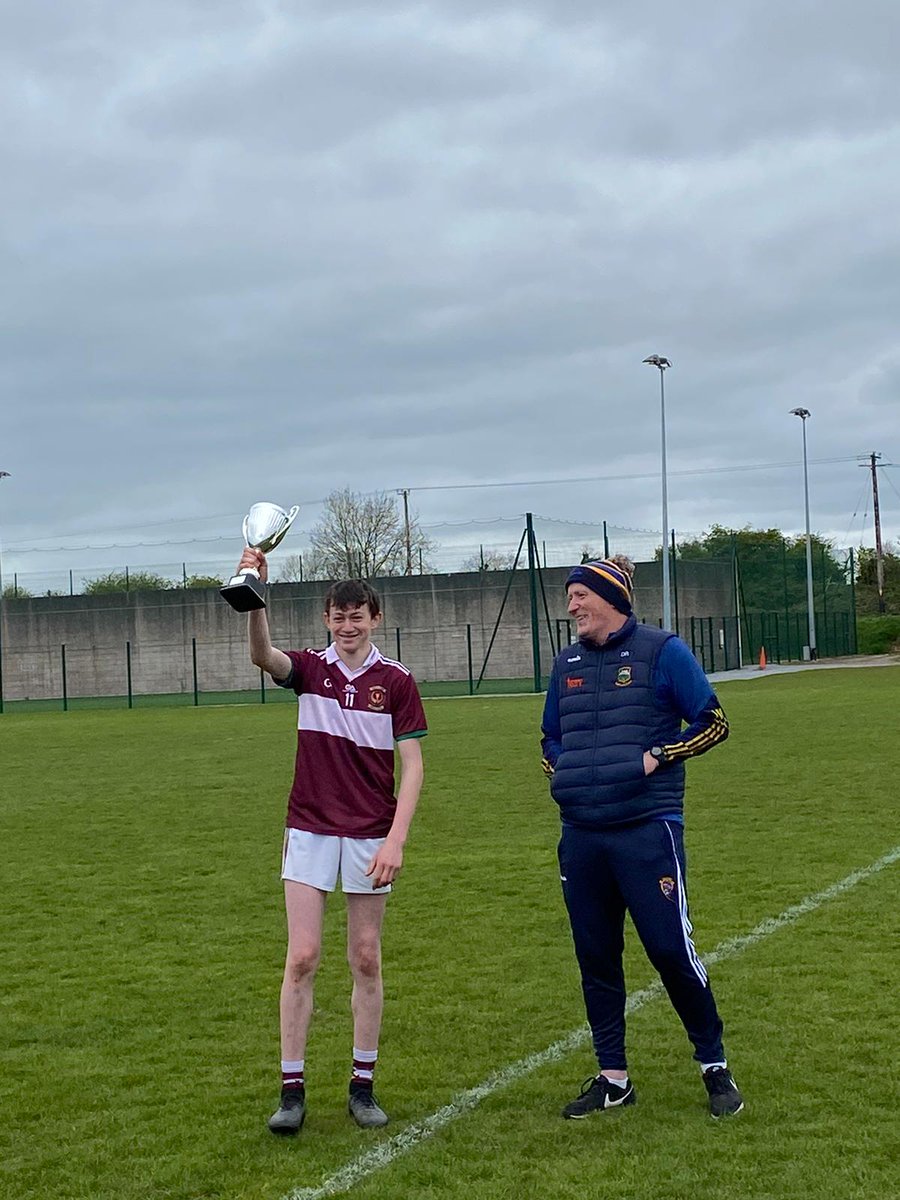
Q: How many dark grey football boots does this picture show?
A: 2